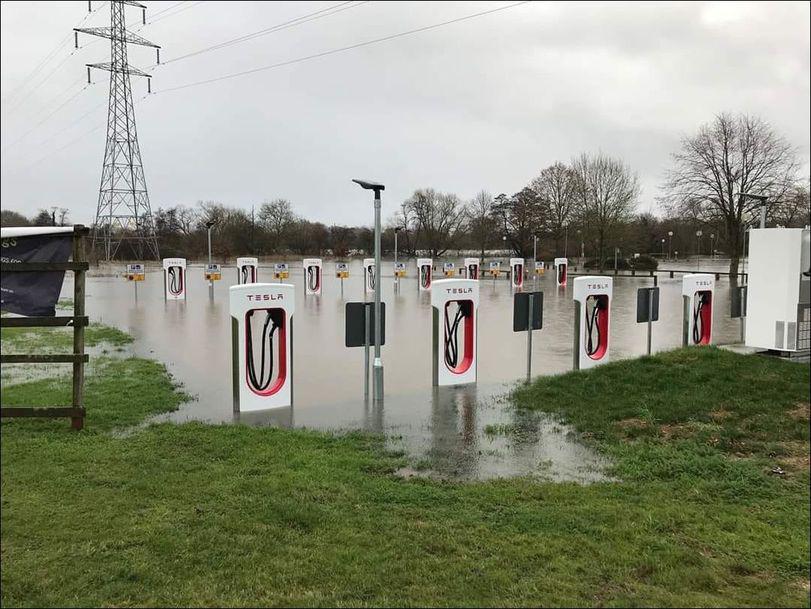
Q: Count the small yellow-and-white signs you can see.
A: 8